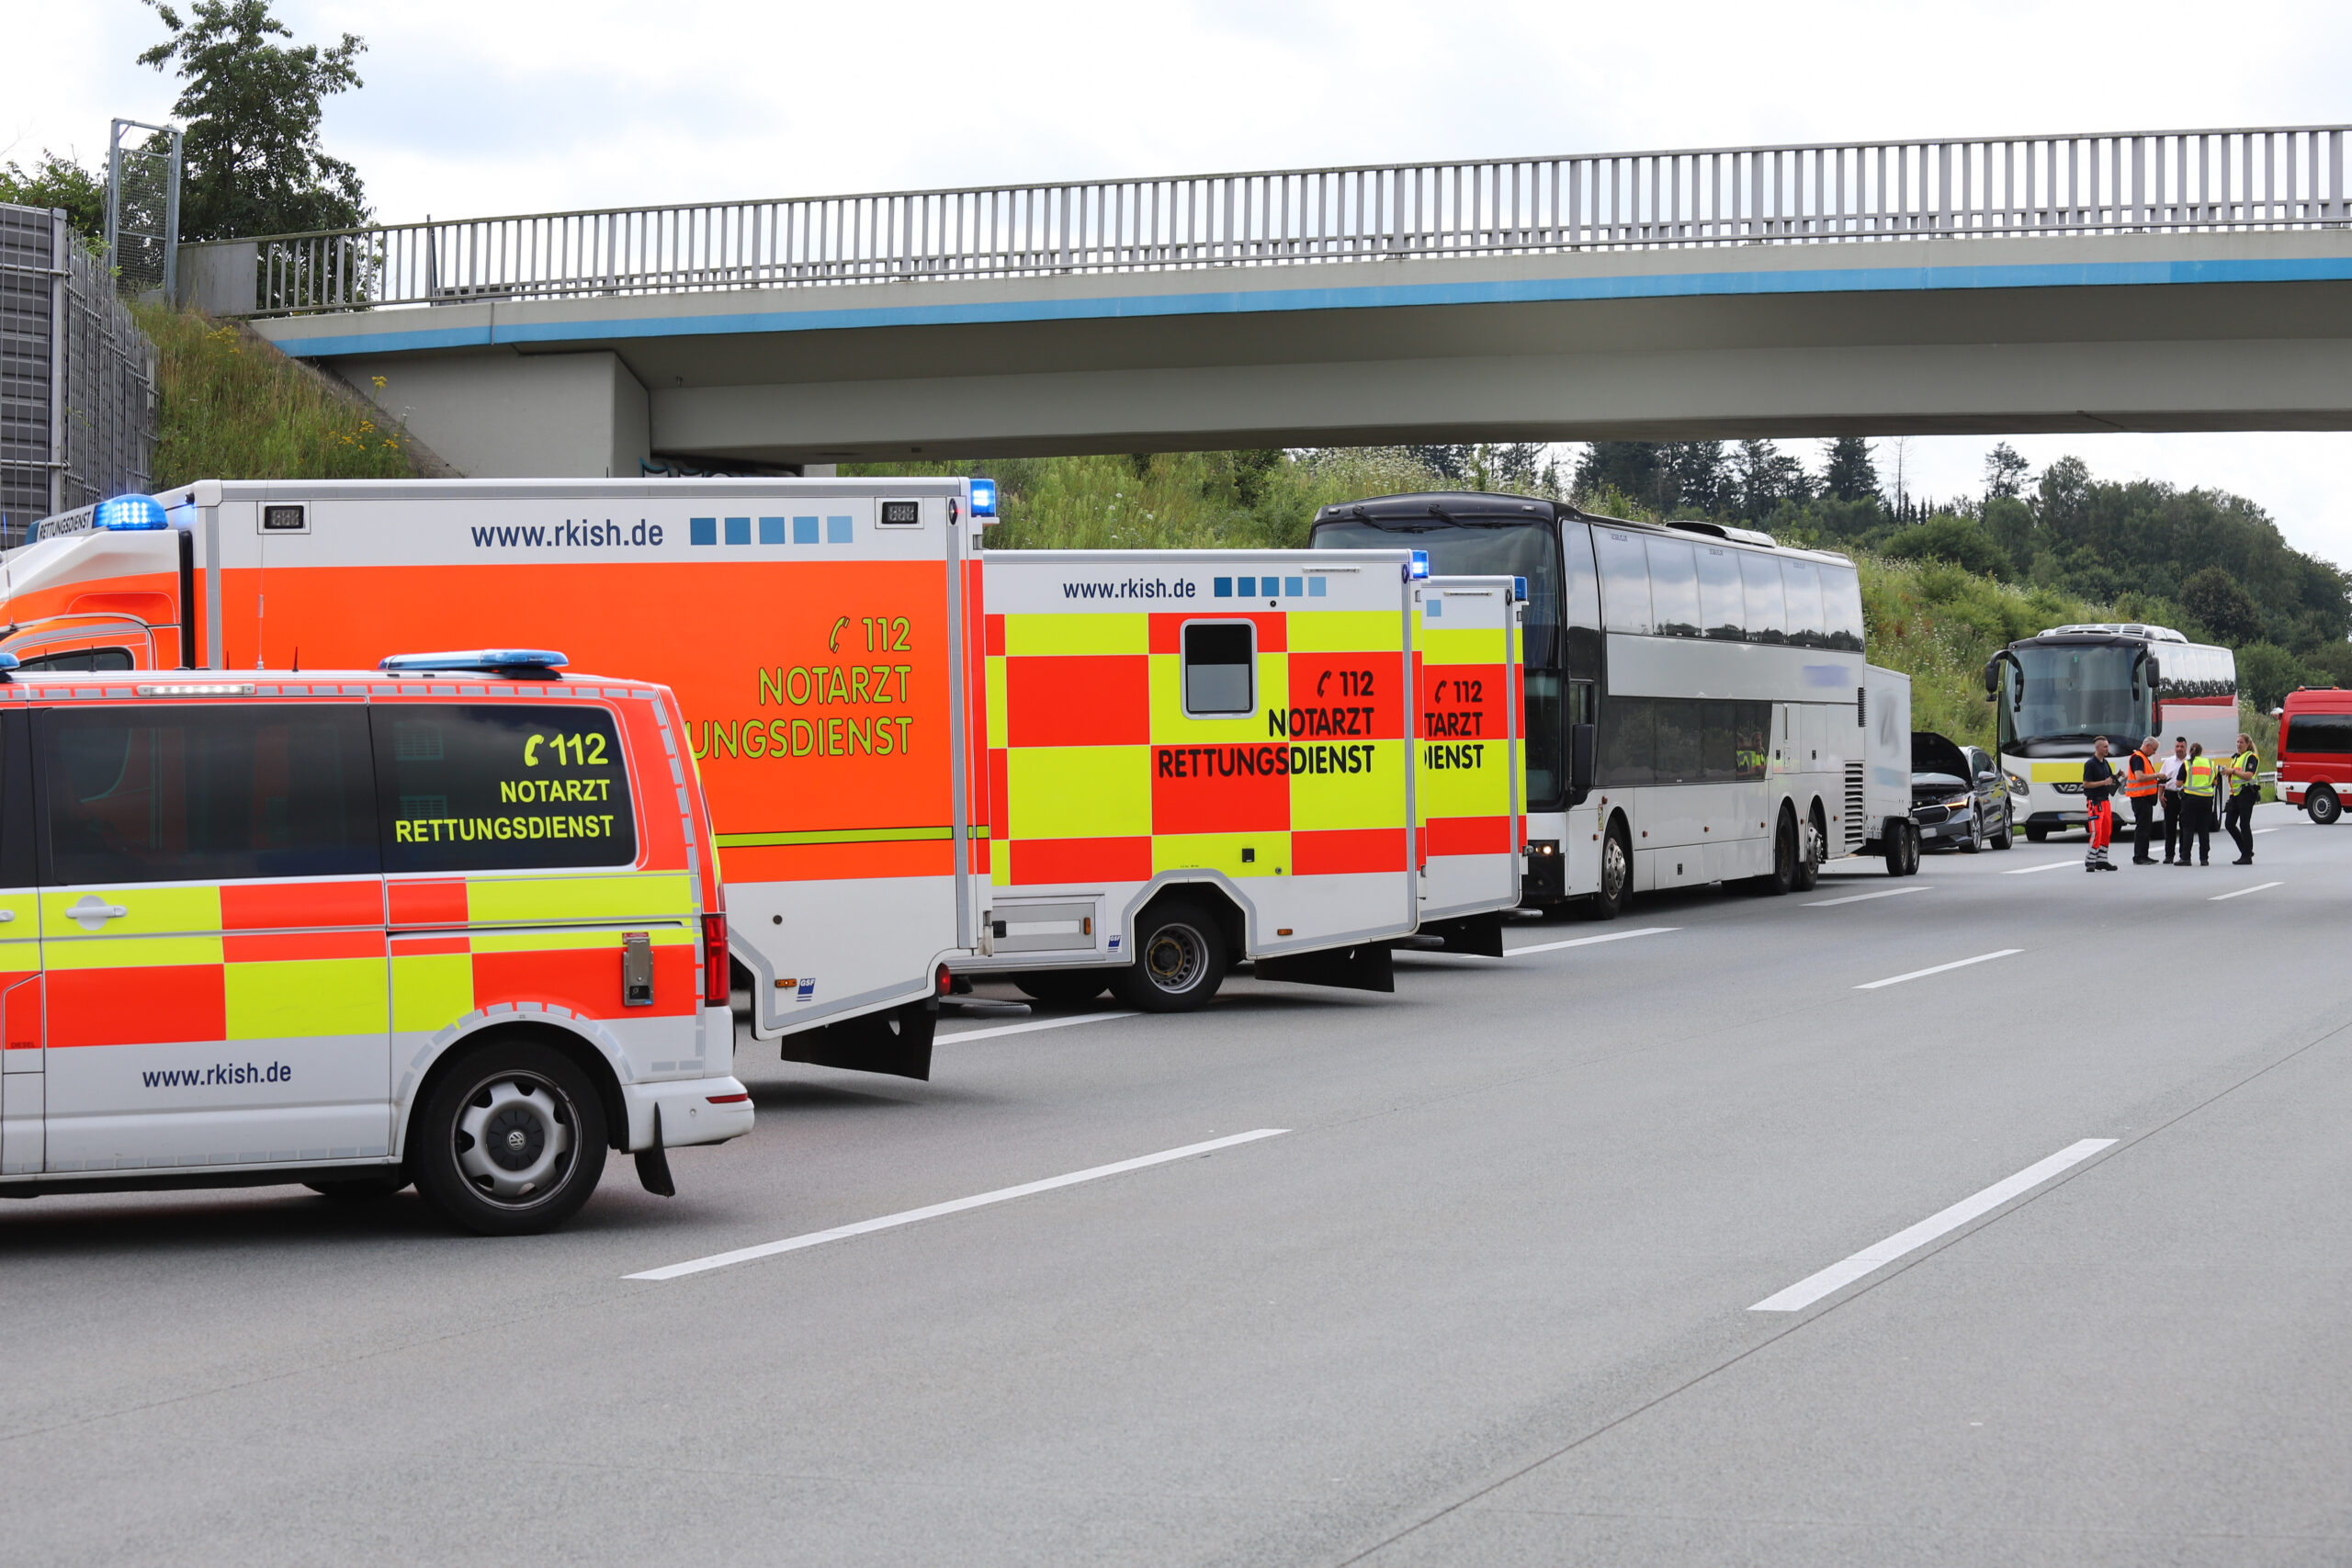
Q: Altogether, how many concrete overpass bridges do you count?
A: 1